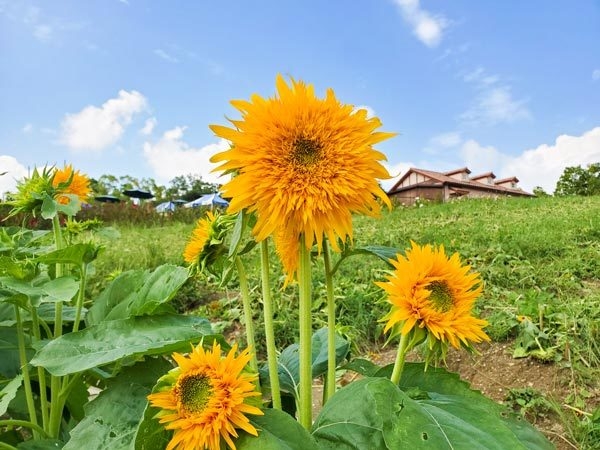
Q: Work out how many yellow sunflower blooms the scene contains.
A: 6